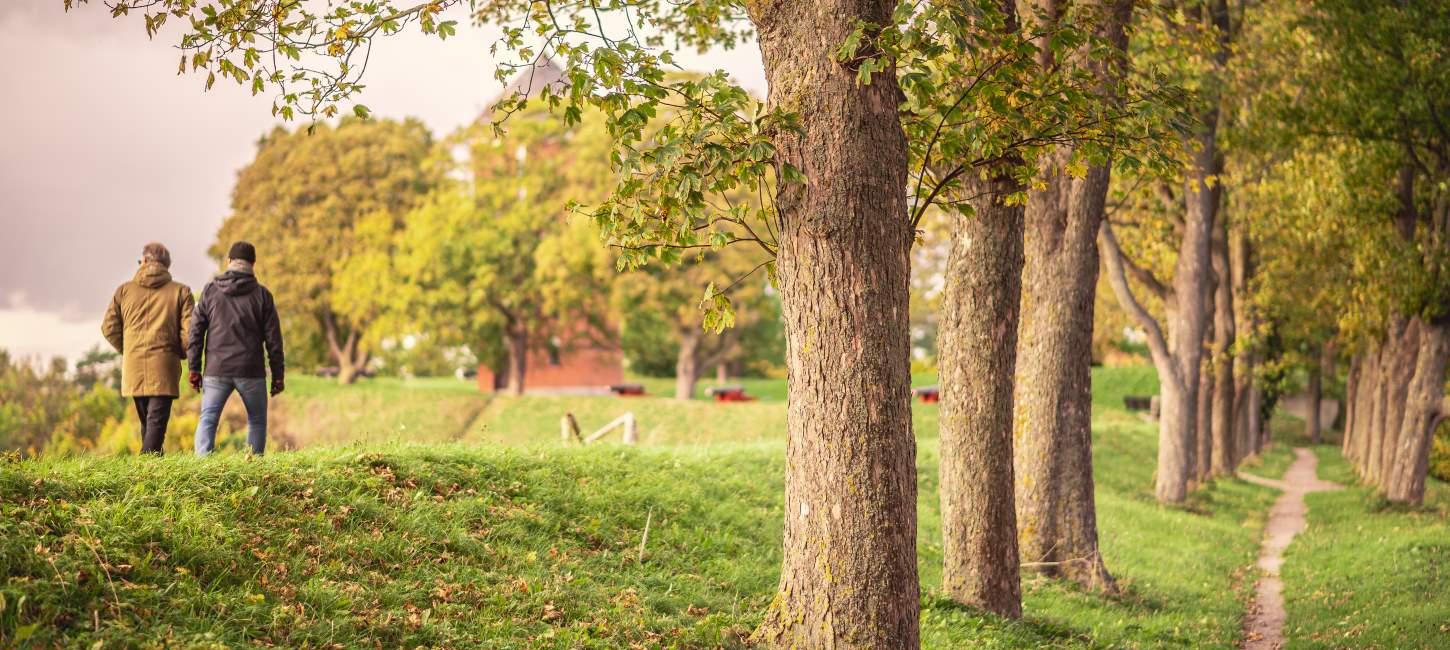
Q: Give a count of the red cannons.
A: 3